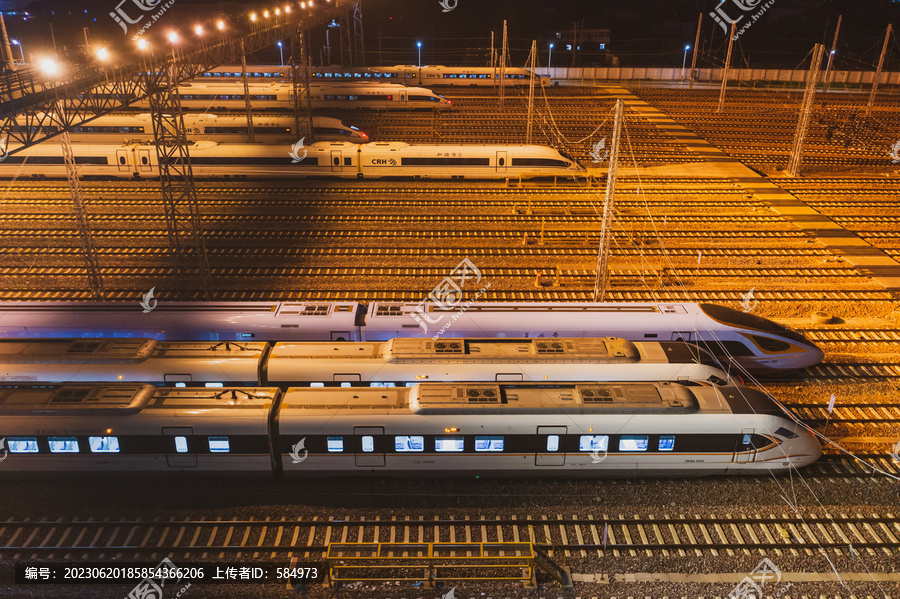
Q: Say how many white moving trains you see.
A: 7